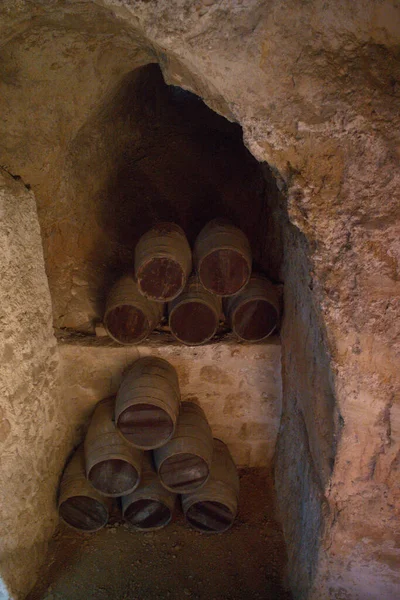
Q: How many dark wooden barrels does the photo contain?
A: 11